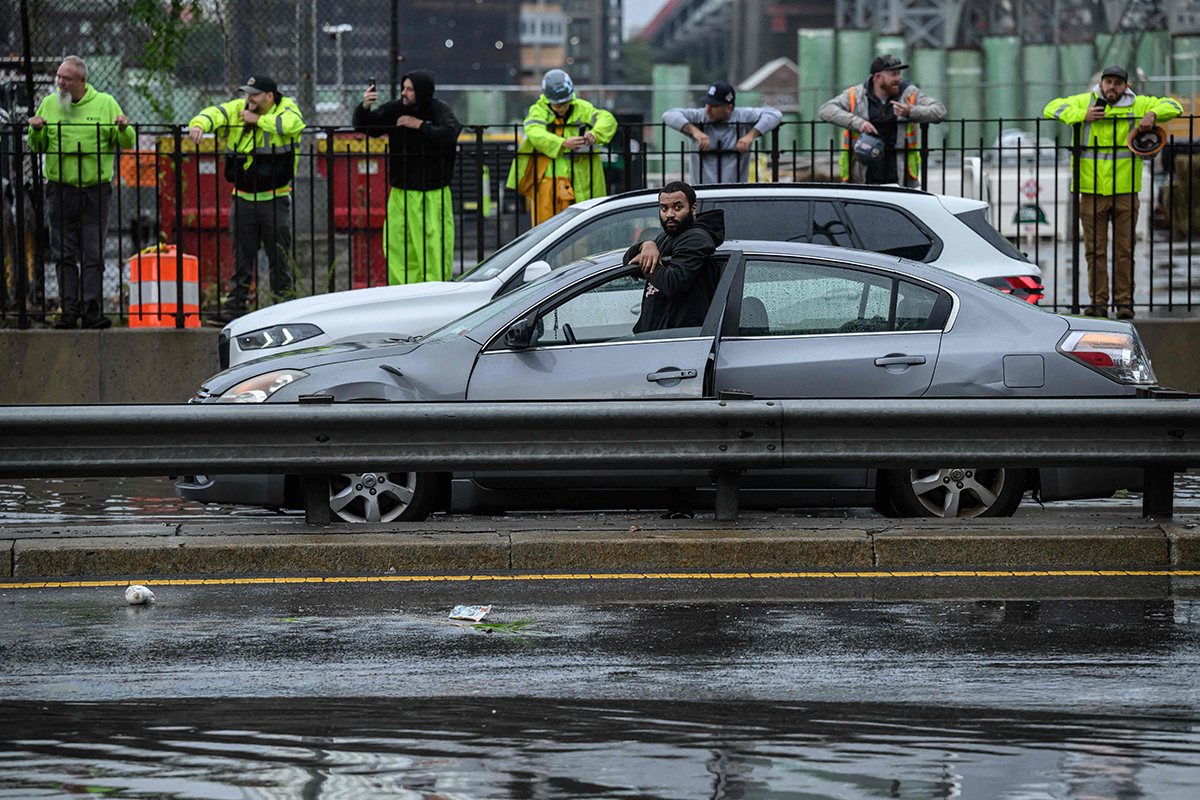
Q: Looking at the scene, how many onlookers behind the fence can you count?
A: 7